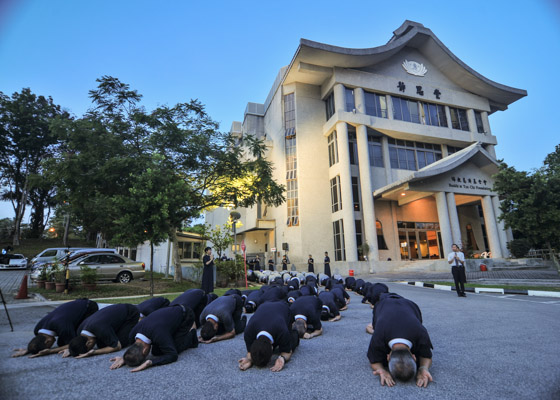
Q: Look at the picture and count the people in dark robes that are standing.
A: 6